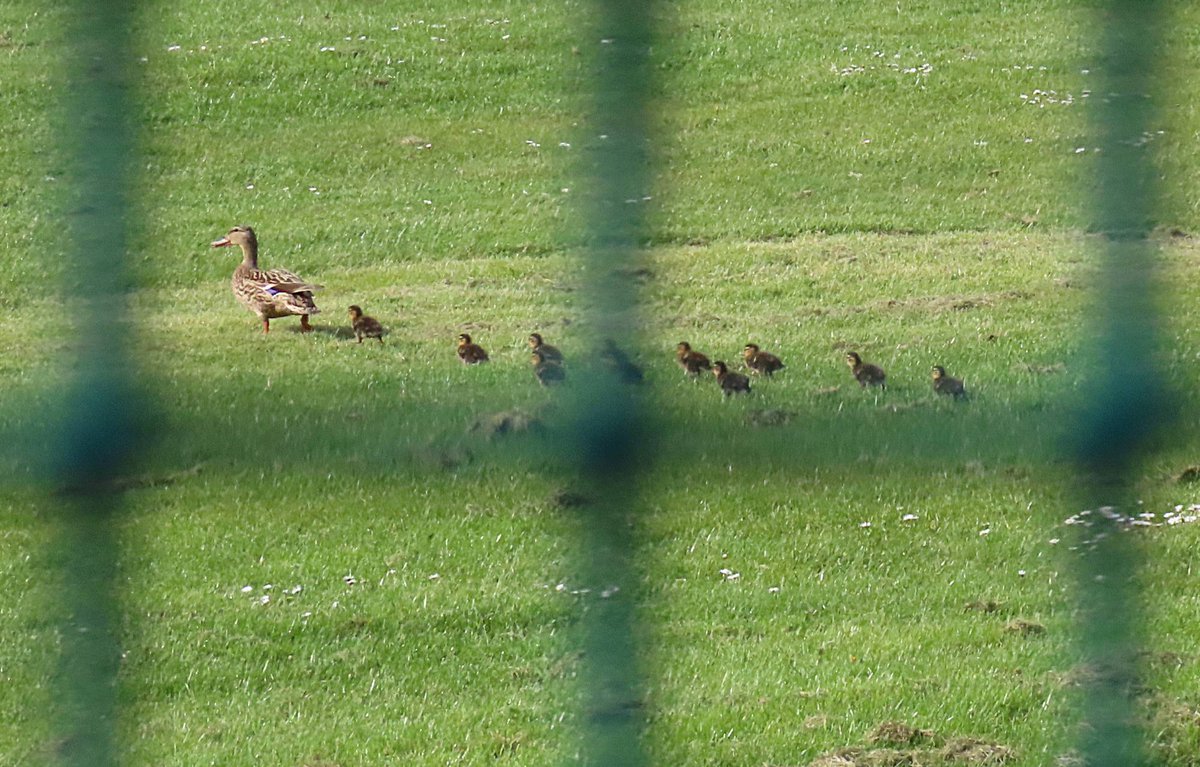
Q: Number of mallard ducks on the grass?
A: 11